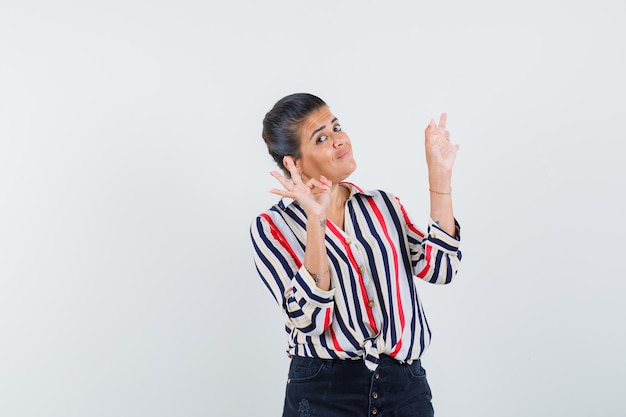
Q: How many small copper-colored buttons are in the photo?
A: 3